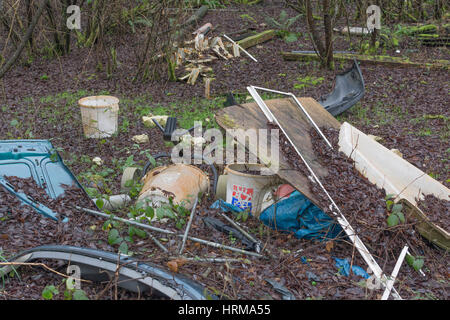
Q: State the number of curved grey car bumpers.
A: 2